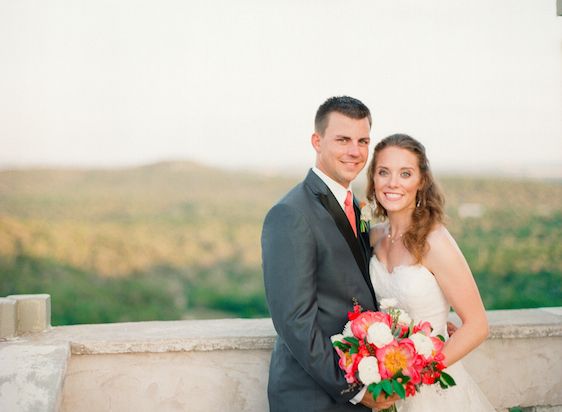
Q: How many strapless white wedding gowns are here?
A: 1